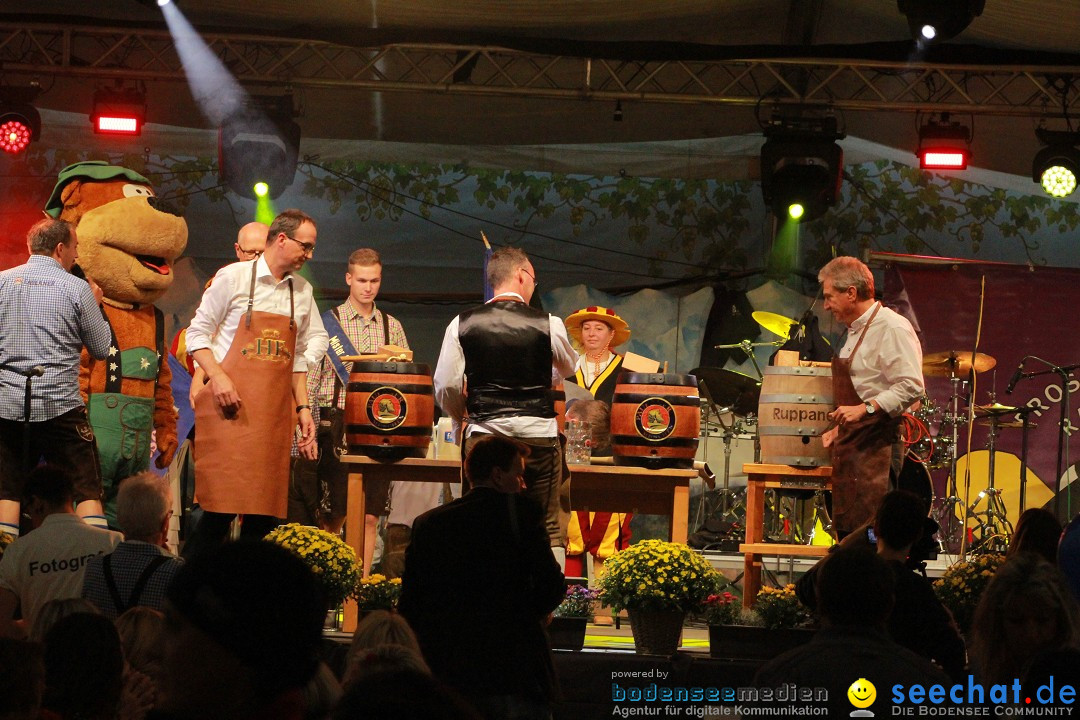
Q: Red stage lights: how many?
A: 3